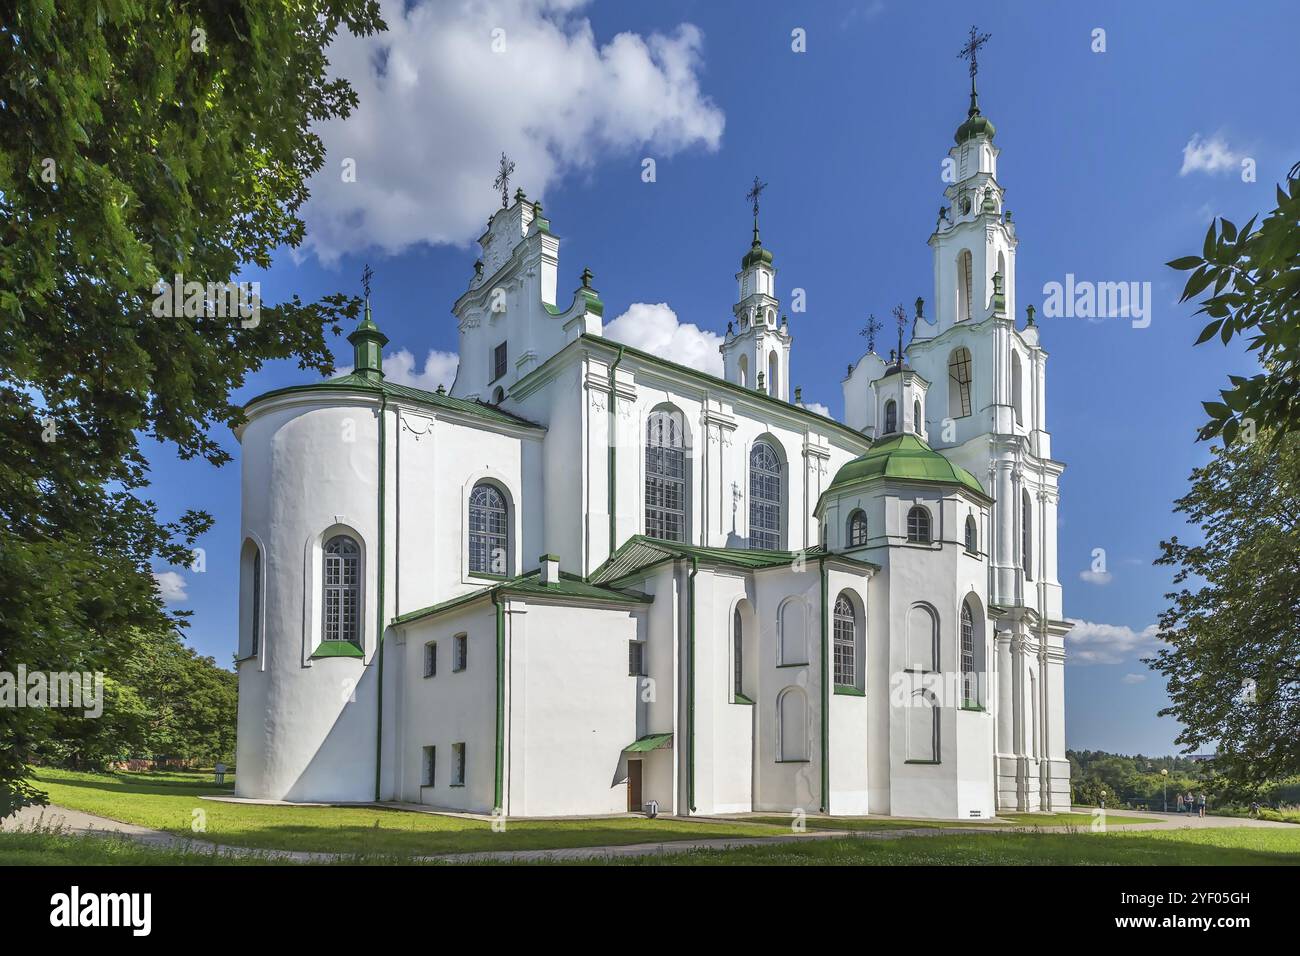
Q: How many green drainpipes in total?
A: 5